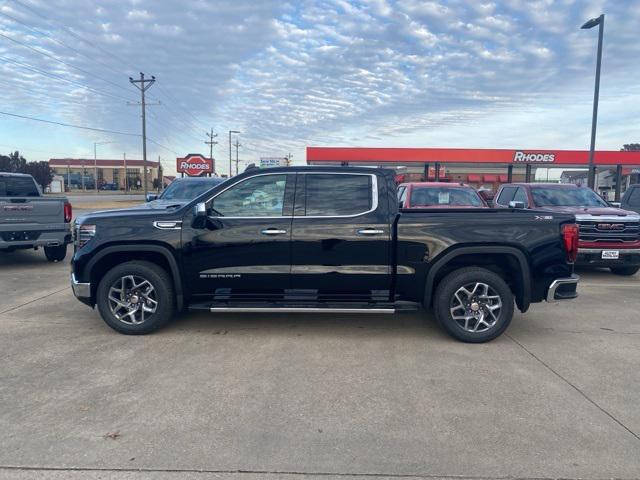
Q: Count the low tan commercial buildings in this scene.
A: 1